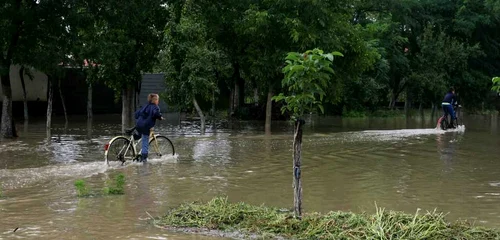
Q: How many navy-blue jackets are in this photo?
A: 2